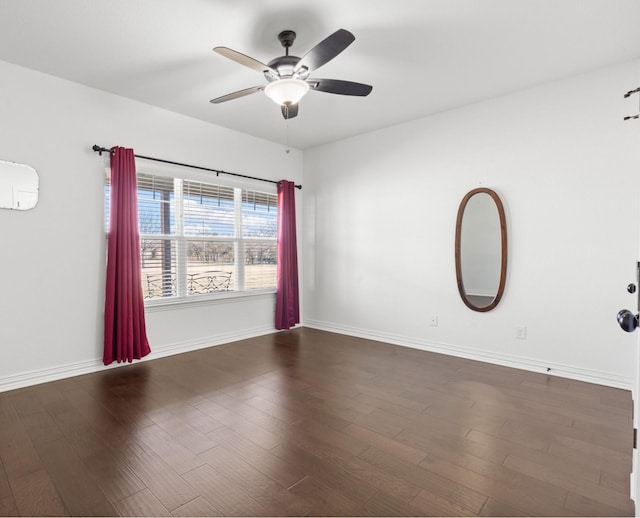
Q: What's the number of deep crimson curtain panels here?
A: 2